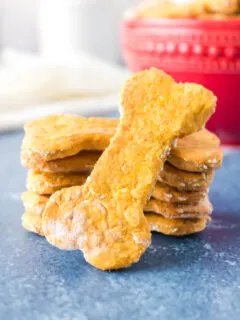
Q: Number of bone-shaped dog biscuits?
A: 6